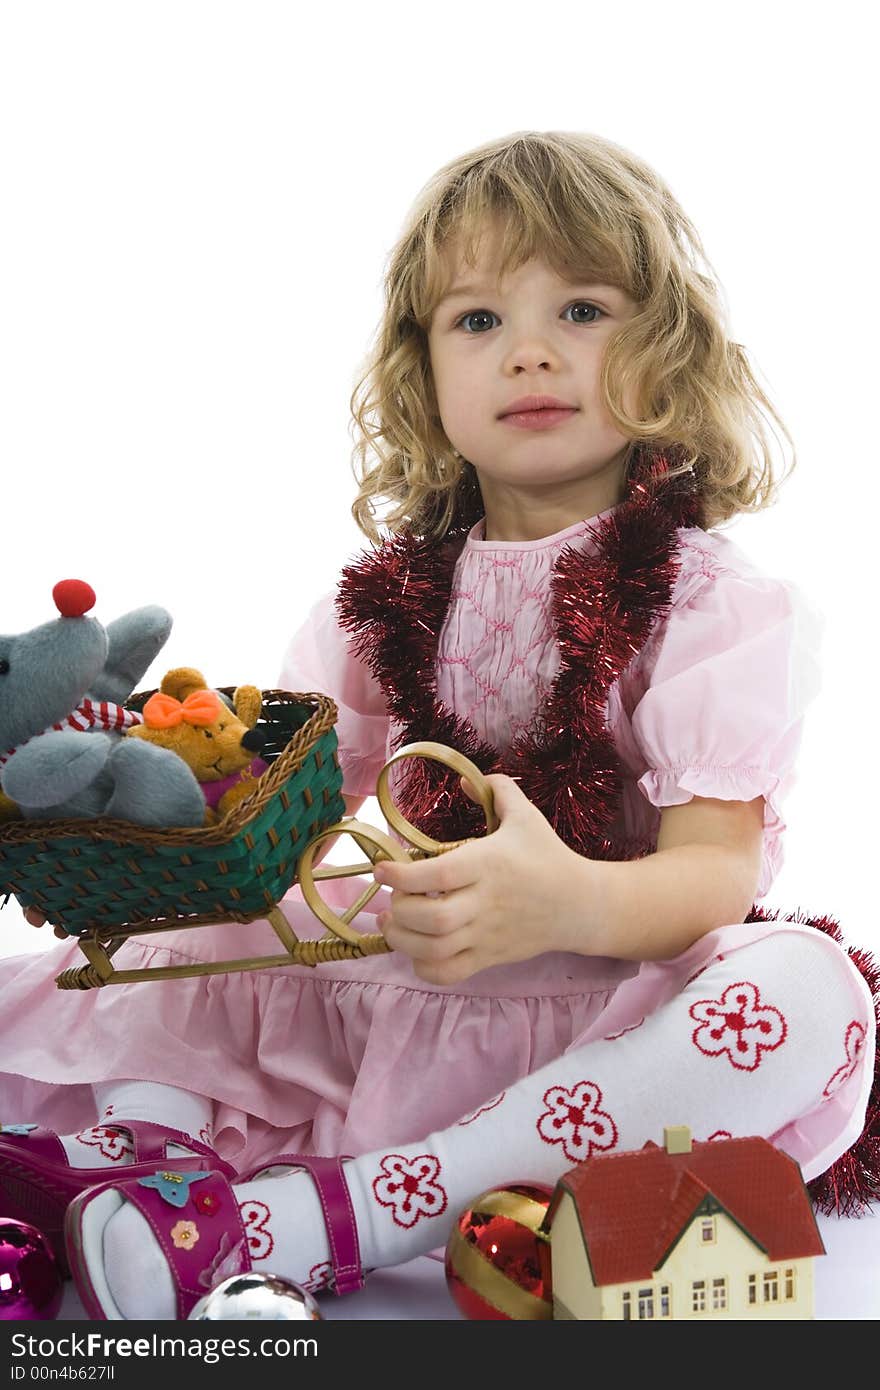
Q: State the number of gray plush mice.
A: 1